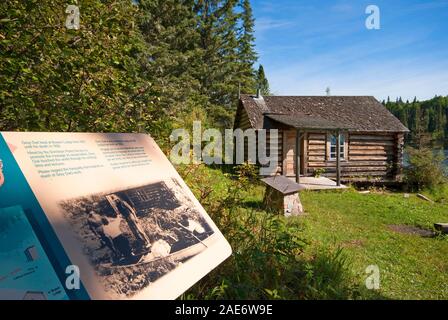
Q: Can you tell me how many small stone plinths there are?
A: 1